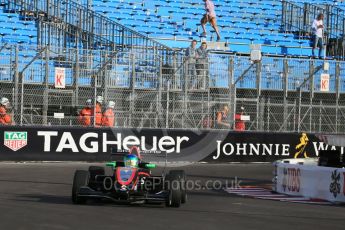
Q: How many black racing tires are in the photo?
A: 4